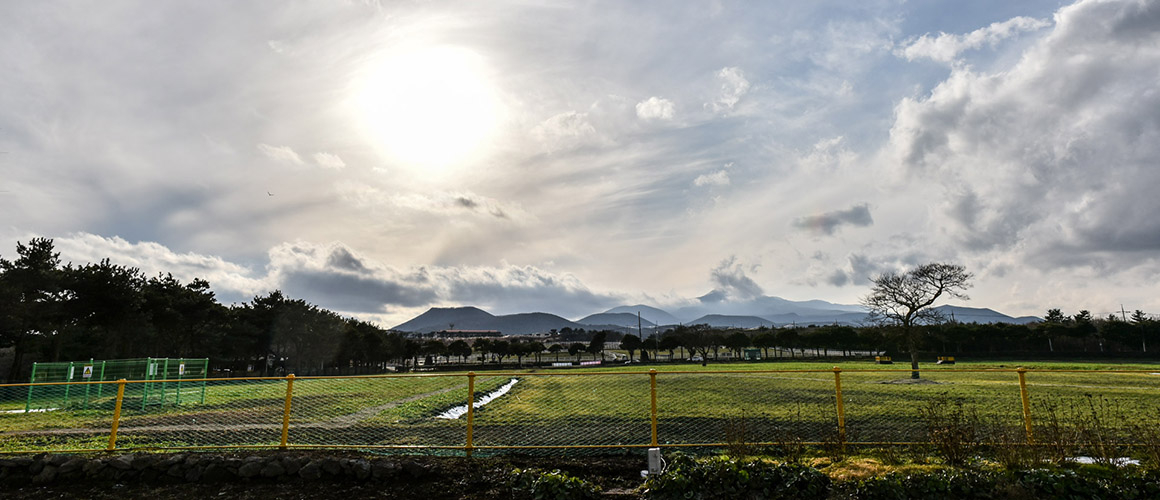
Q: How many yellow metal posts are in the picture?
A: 6